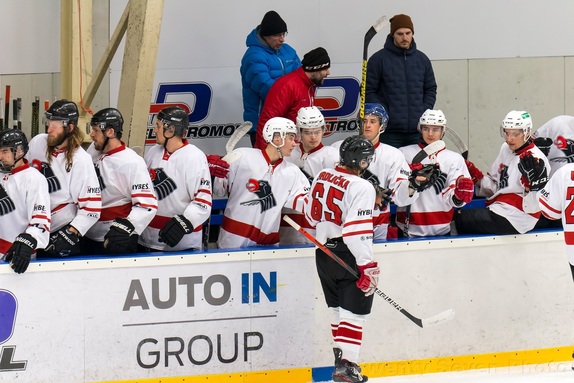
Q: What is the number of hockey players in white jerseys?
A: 12